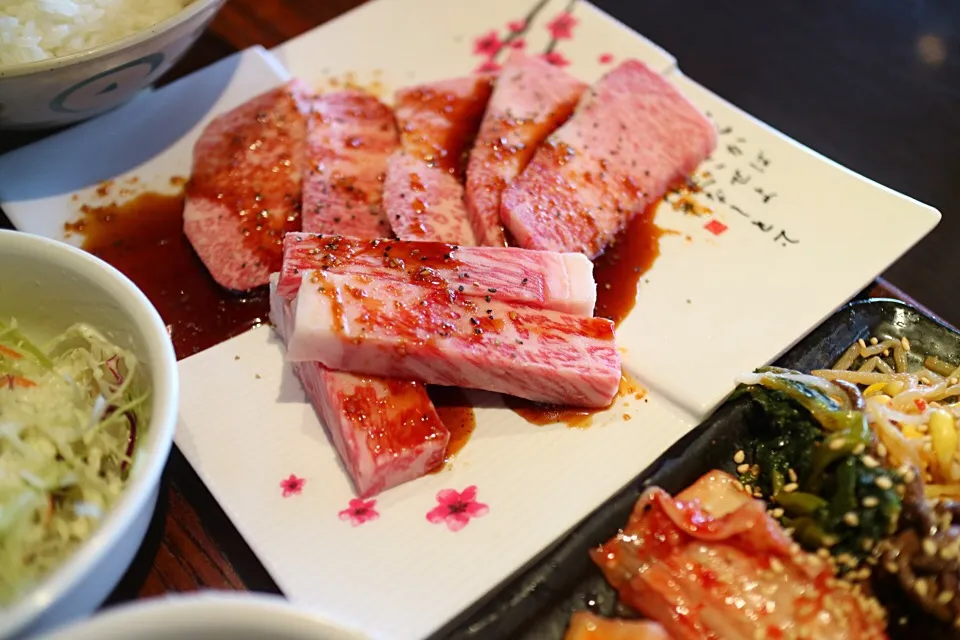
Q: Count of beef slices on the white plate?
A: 8